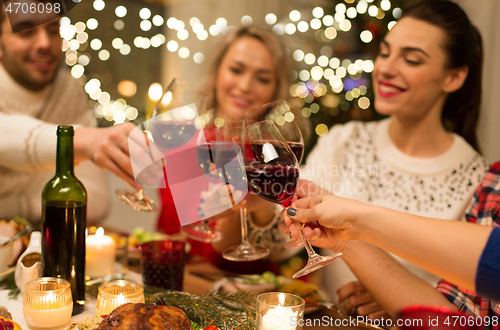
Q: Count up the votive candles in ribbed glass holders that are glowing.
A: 2